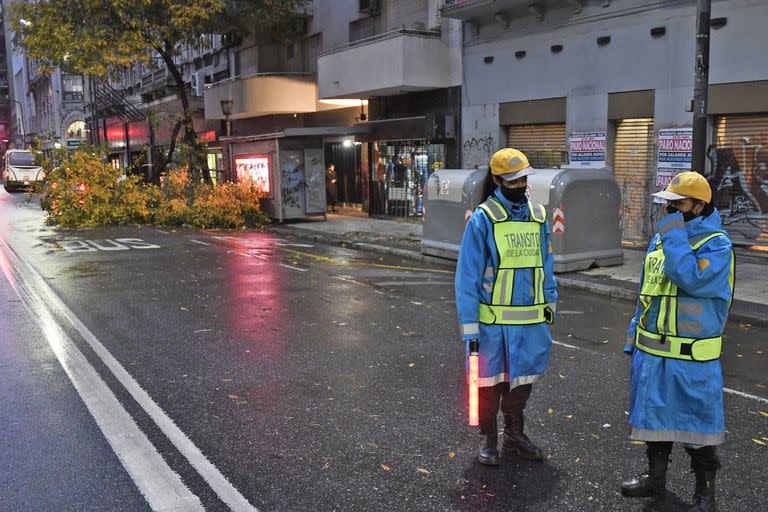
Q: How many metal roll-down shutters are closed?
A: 3